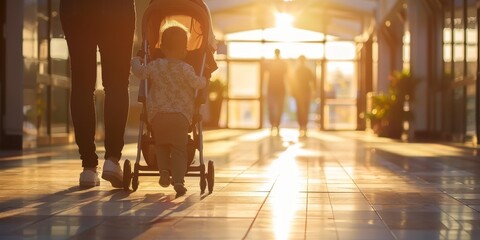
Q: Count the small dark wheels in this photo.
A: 4